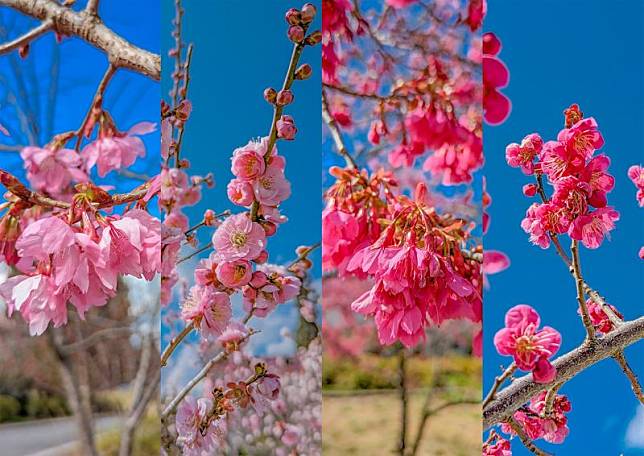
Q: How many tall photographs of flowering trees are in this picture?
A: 4